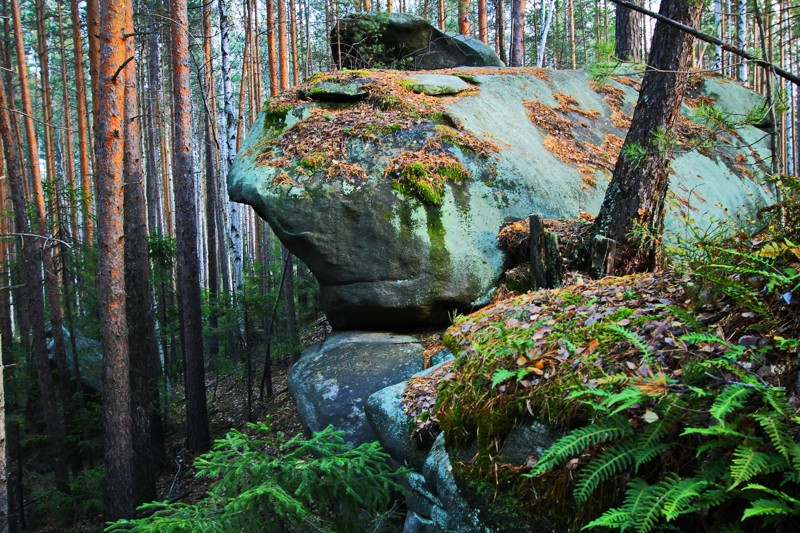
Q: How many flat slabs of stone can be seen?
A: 2